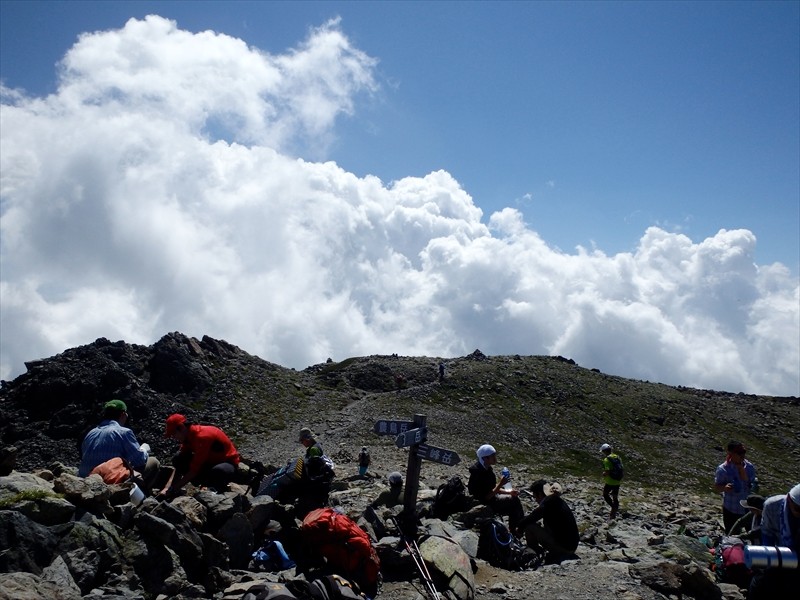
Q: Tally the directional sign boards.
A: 3